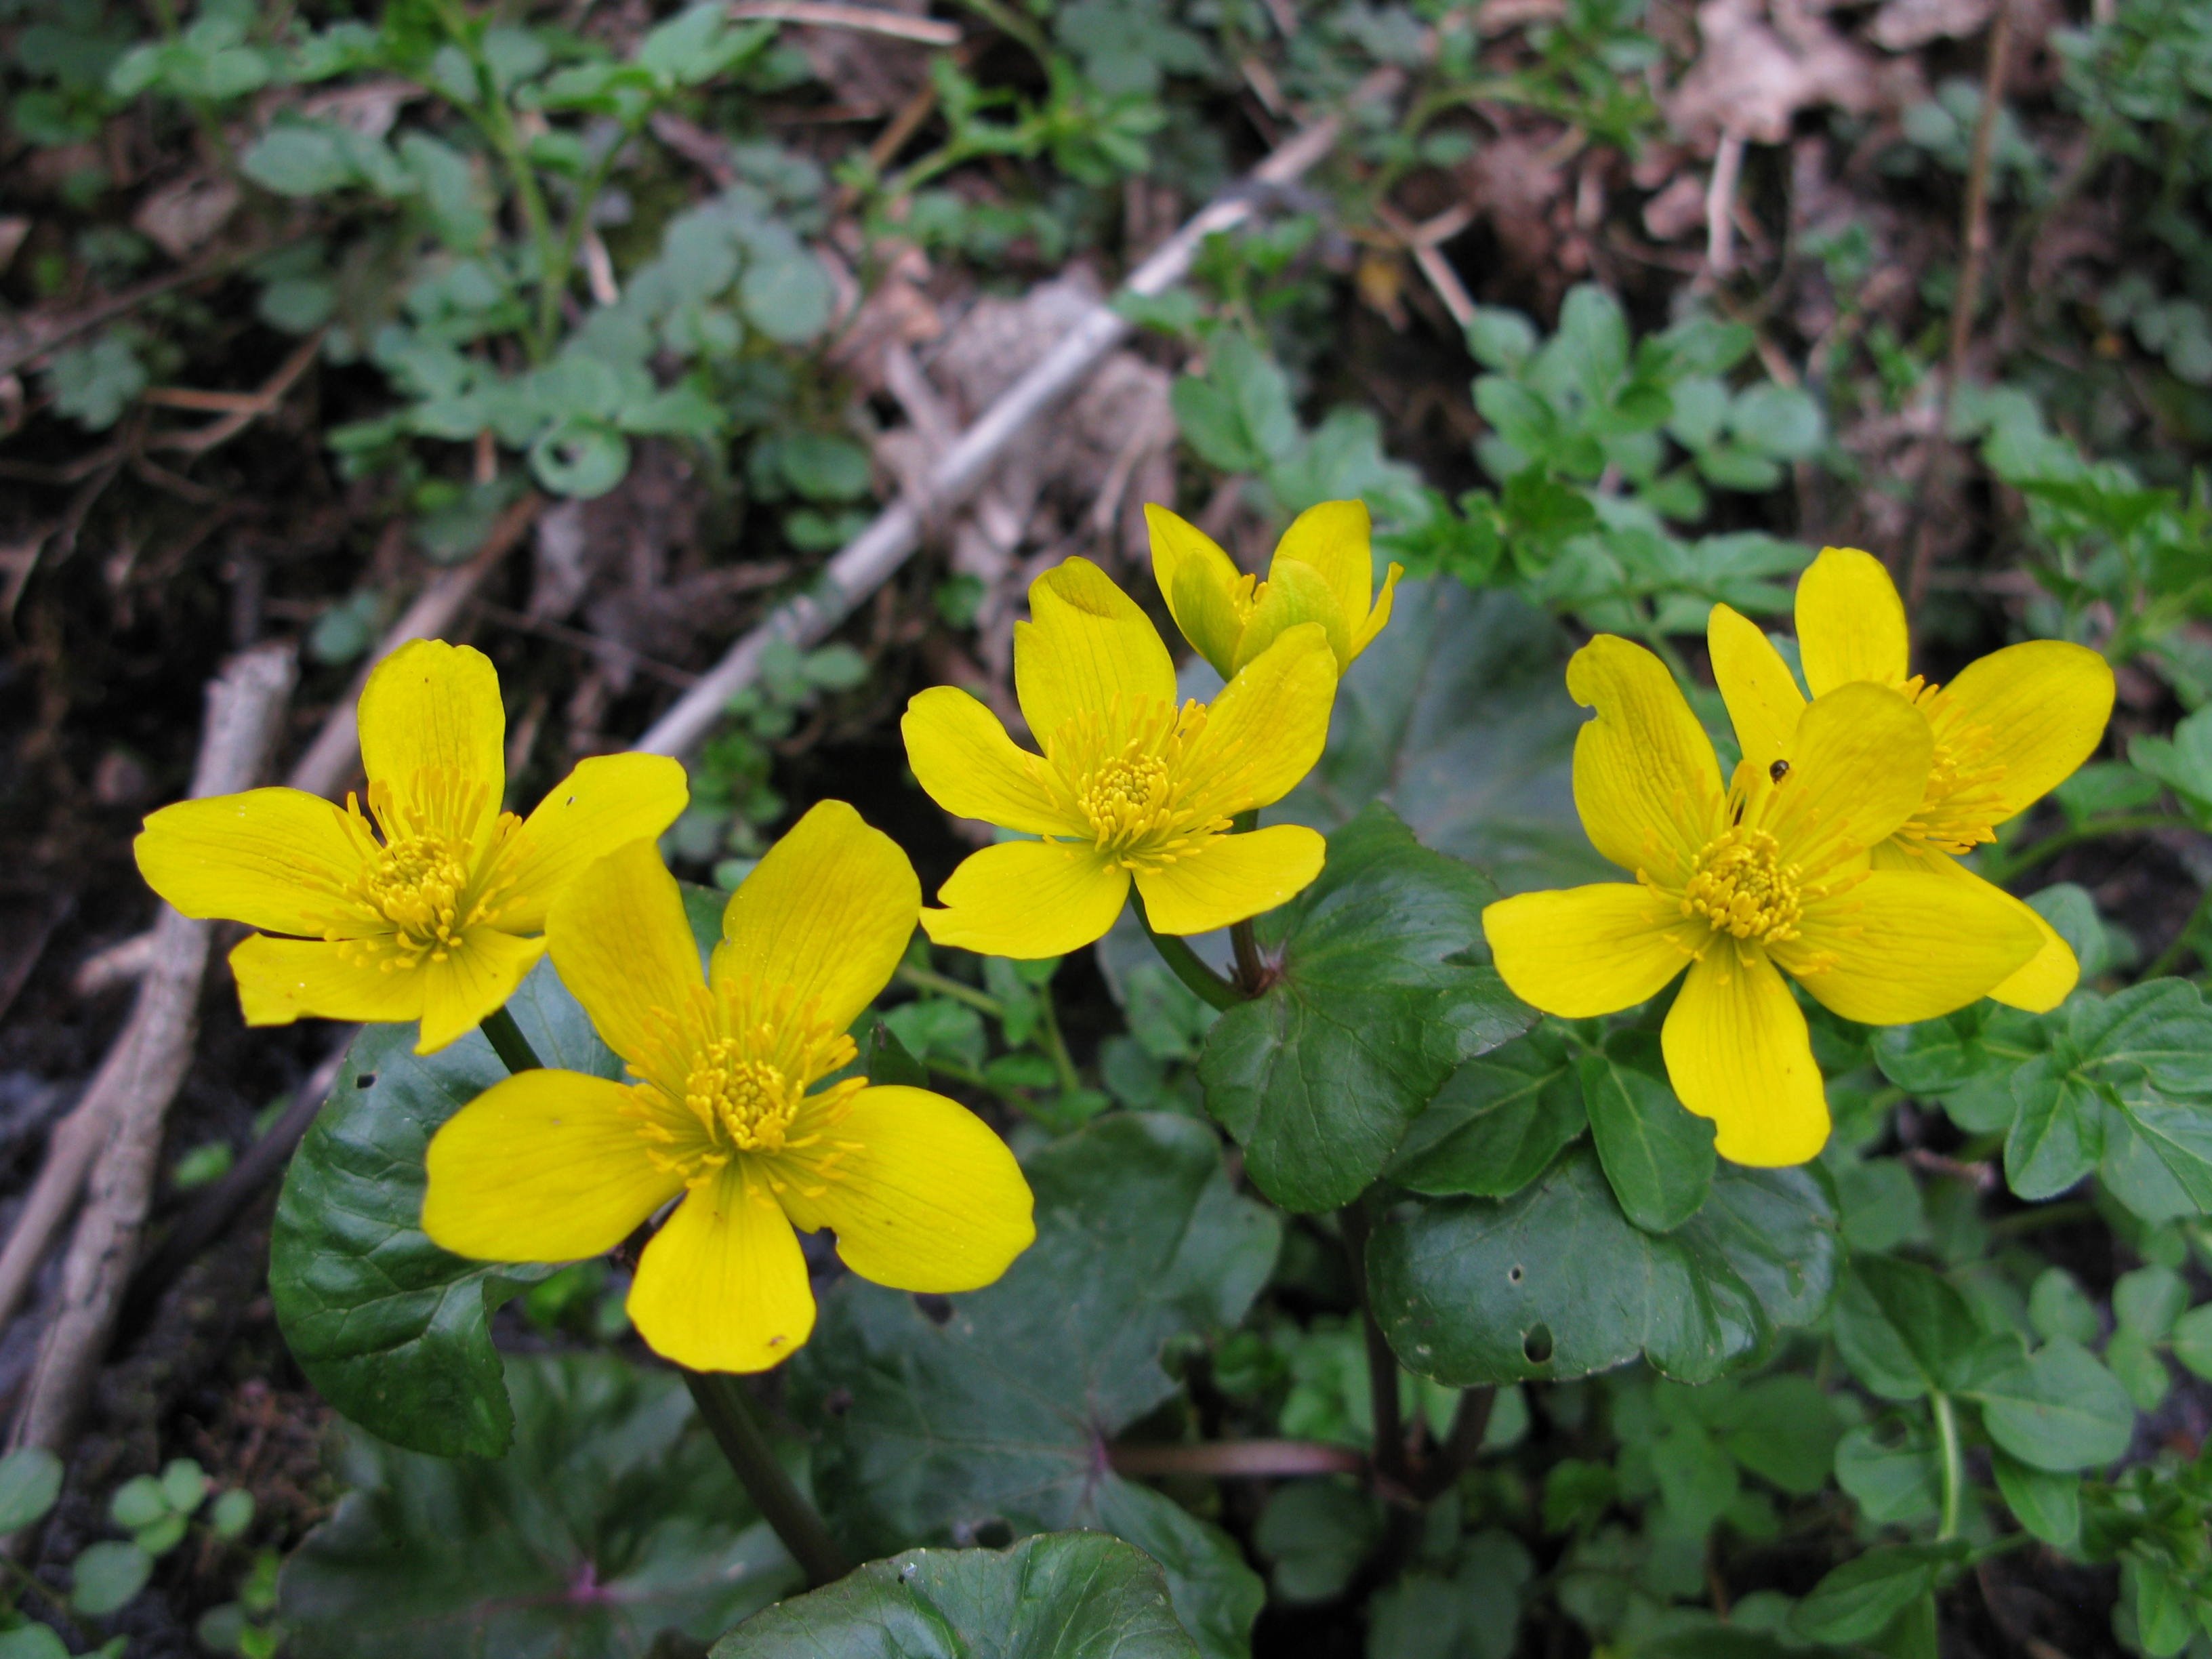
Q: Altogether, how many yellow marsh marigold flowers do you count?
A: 6